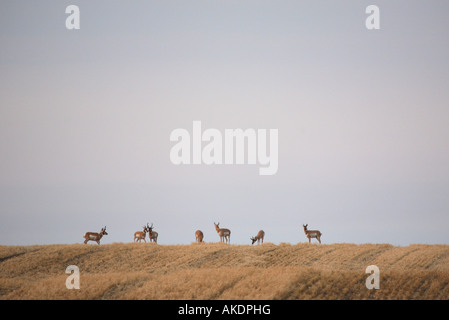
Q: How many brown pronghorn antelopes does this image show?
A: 7